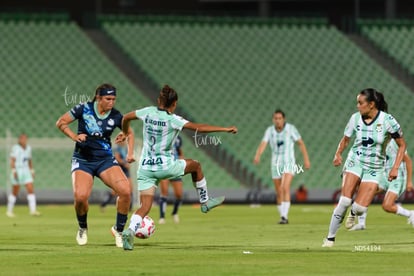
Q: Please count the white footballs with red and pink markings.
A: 1